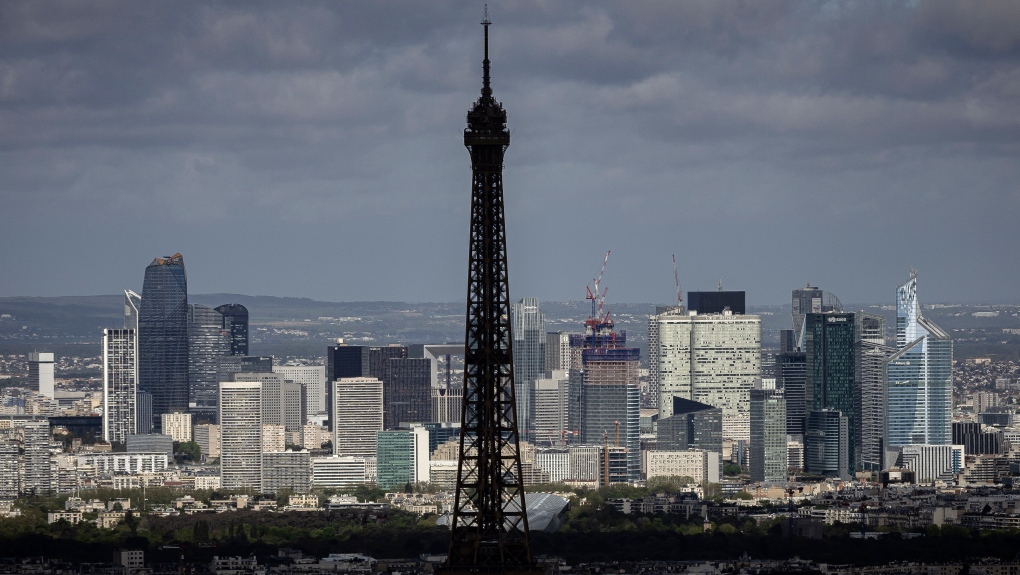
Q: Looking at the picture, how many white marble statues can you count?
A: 0